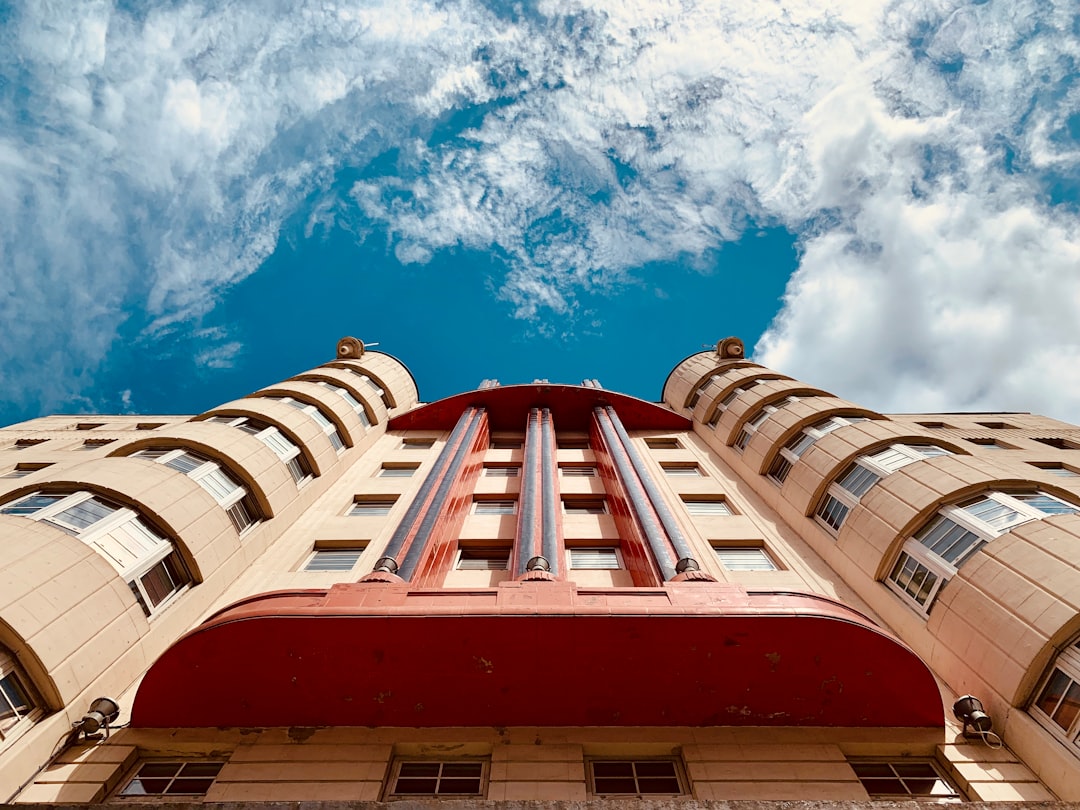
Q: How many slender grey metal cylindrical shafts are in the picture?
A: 6